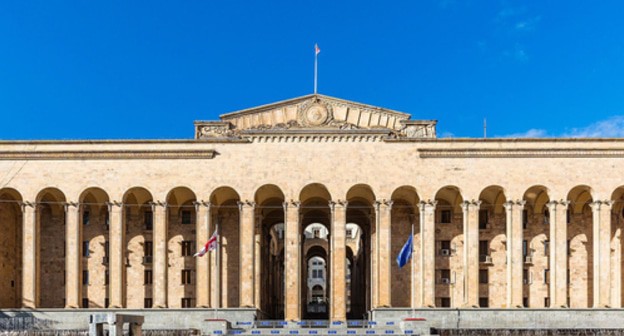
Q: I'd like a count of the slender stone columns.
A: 14